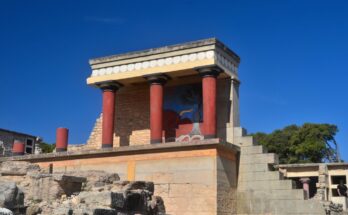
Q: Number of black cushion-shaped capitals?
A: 3